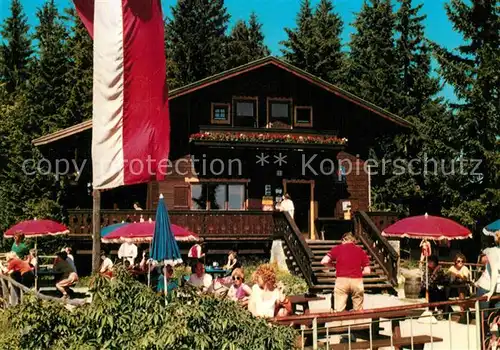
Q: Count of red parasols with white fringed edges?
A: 3